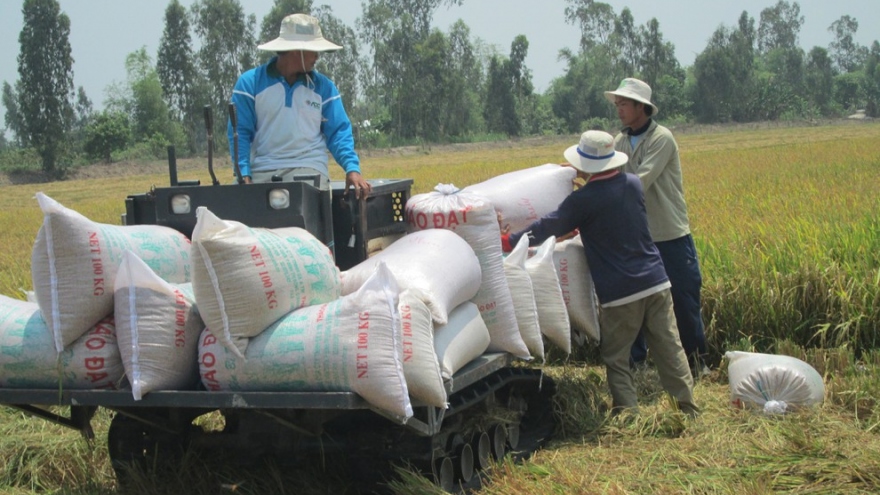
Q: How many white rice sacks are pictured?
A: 14